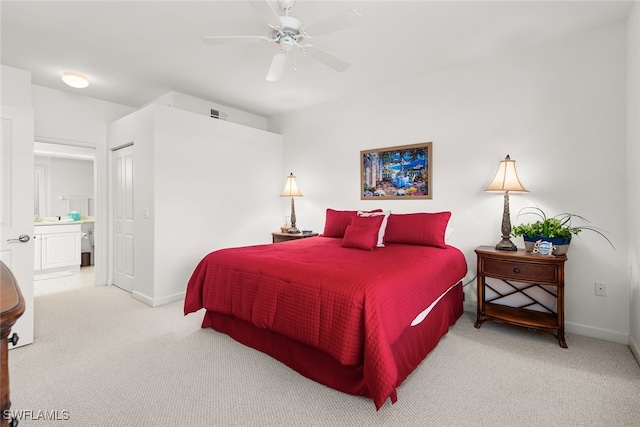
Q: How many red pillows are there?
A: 4